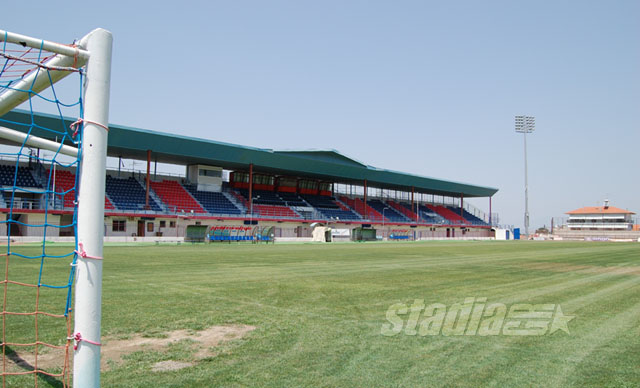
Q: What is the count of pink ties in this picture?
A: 3